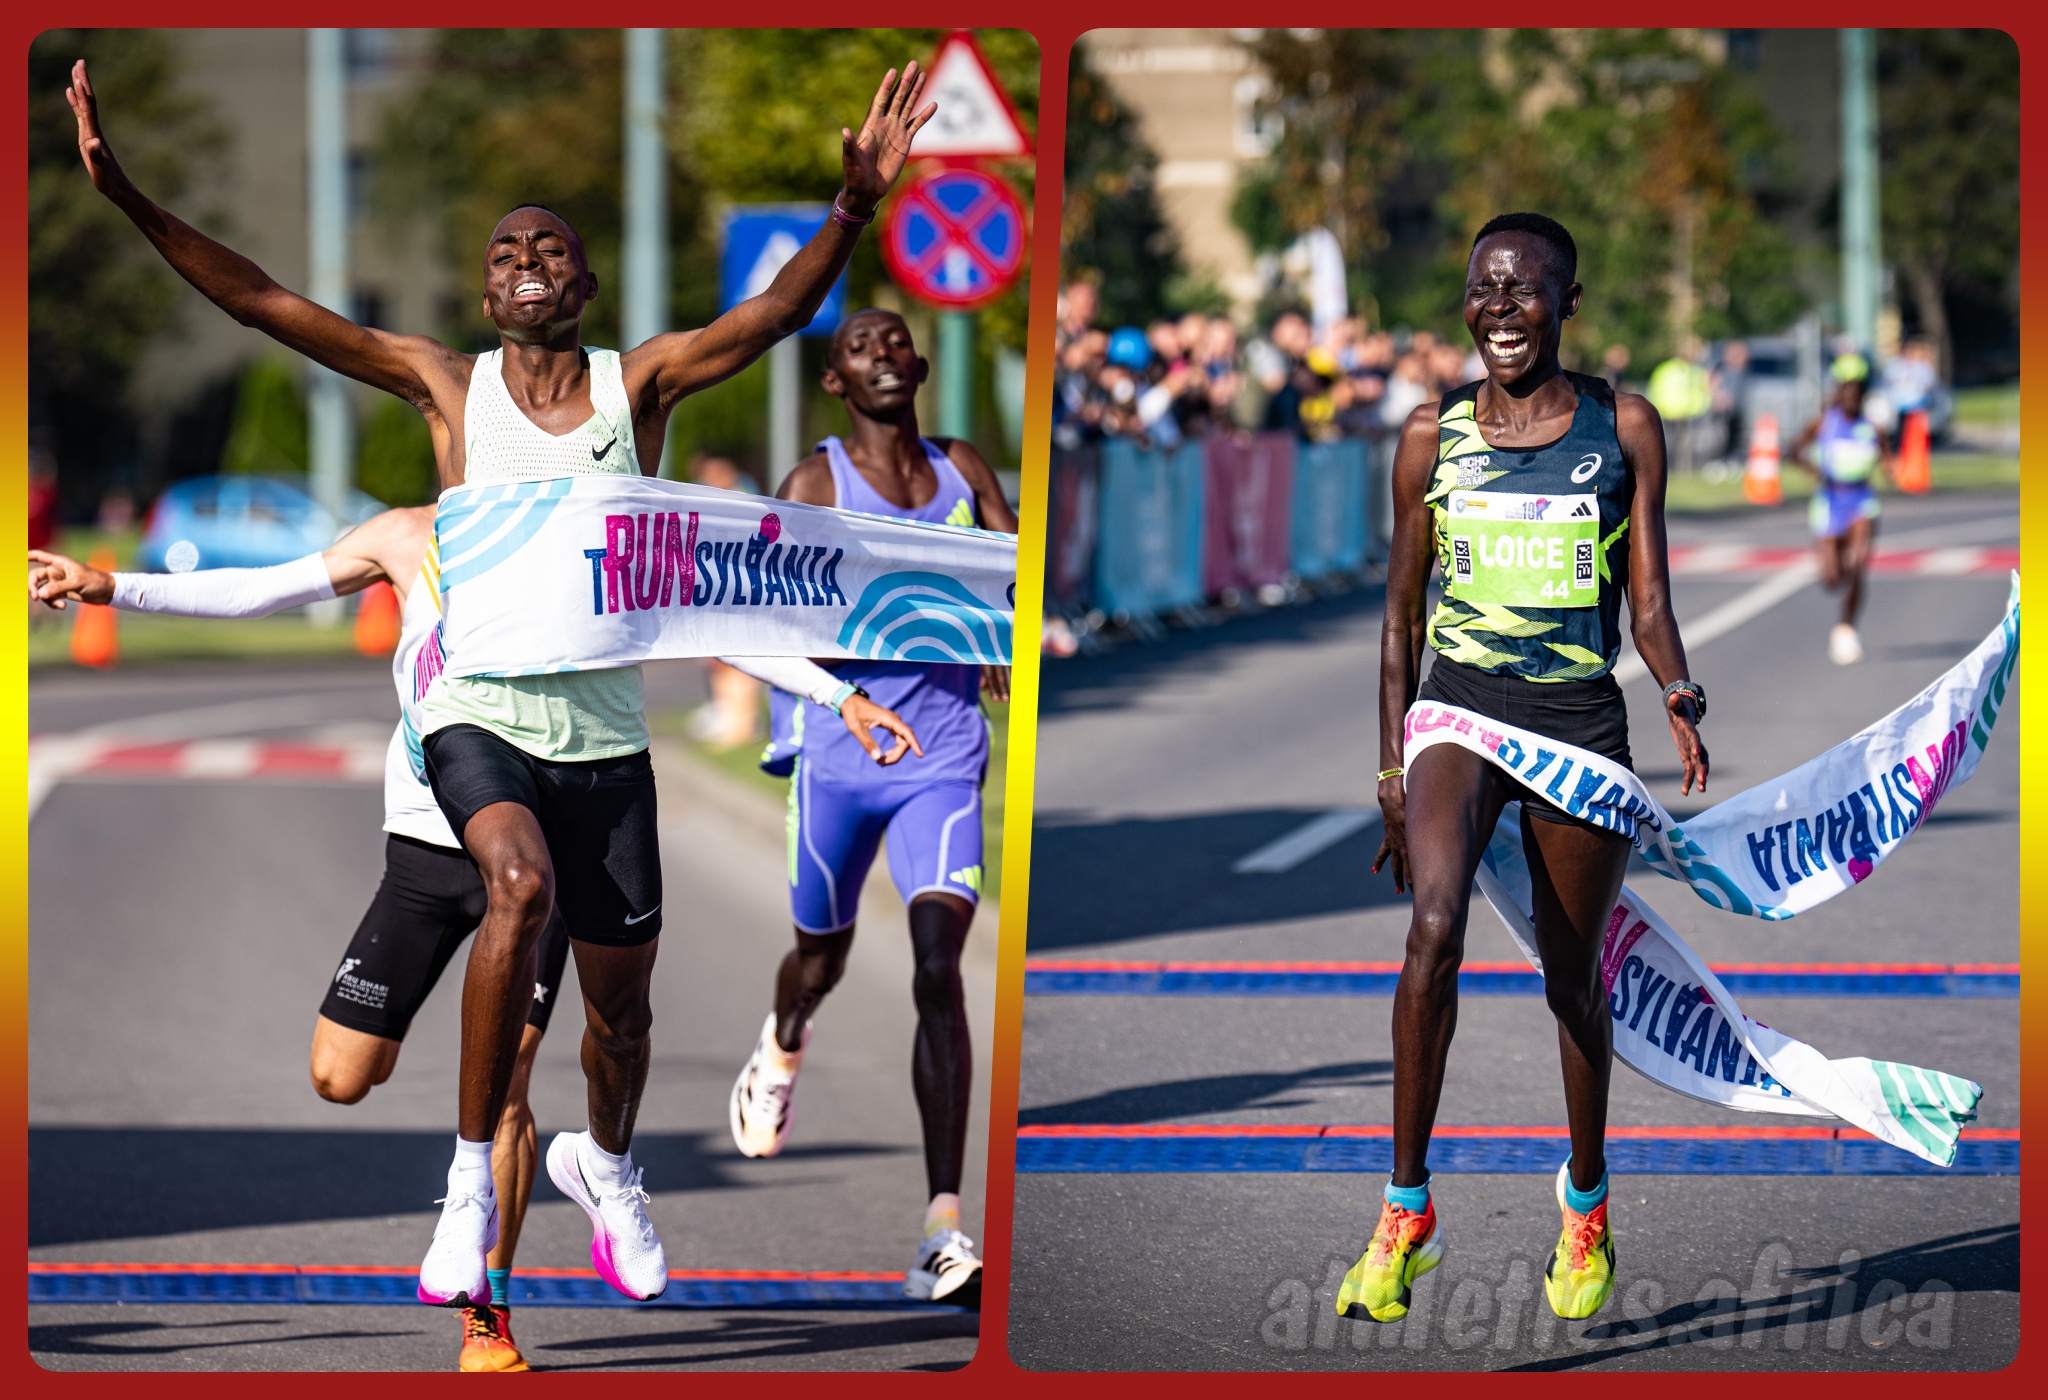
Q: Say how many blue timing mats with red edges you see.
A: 3